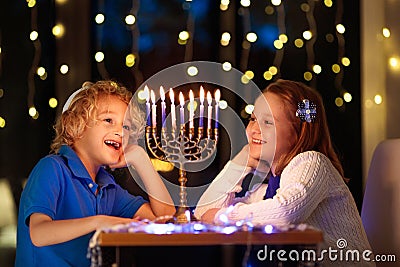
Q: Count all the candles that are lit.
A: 9